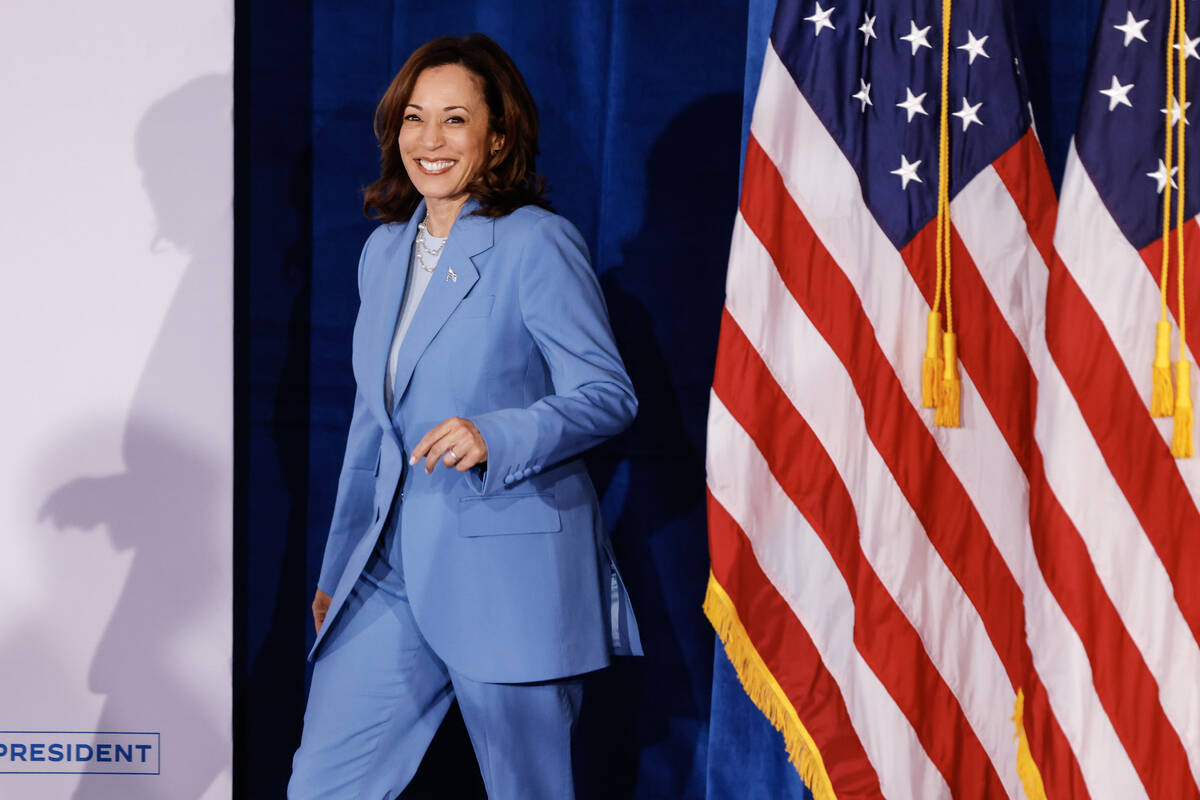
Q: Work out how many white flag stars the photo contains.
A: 13